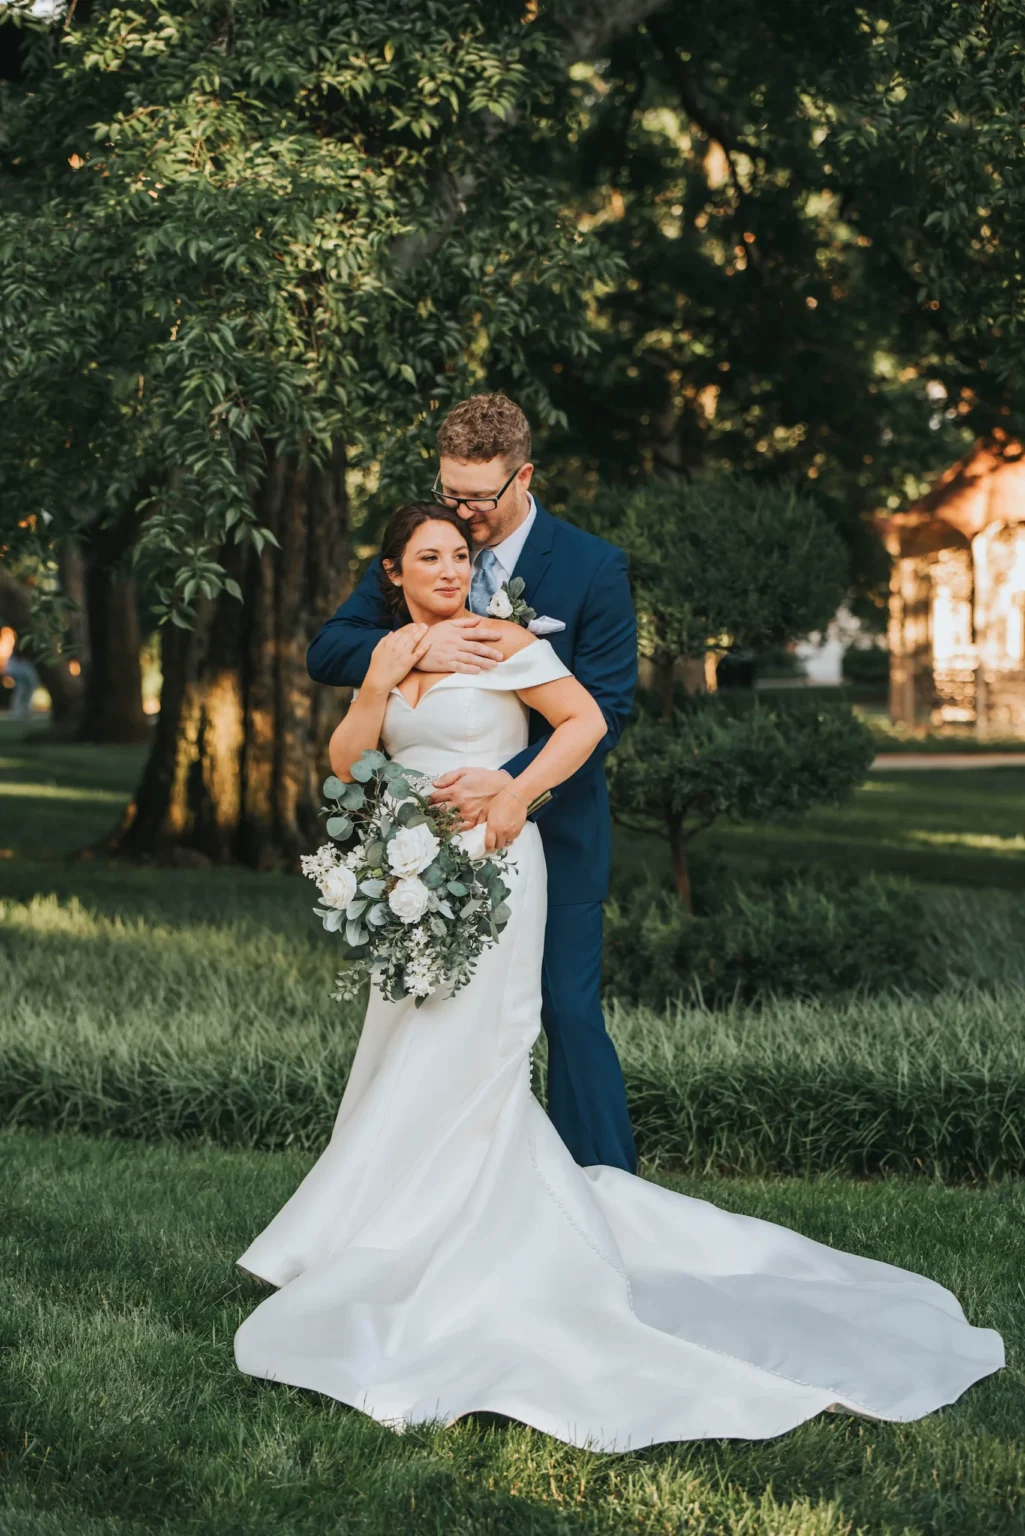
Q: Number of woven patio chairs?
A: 0